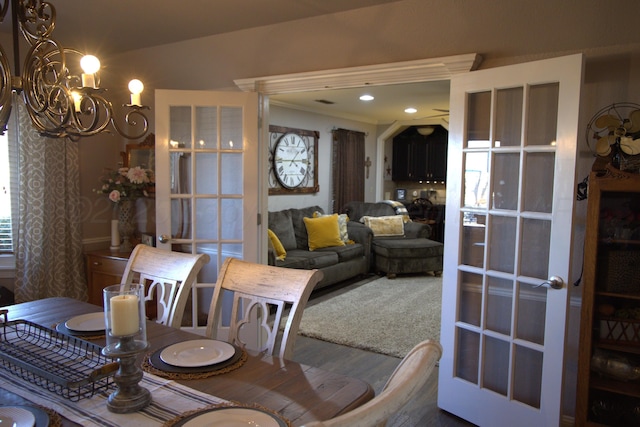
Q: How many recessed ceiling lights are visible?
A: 2